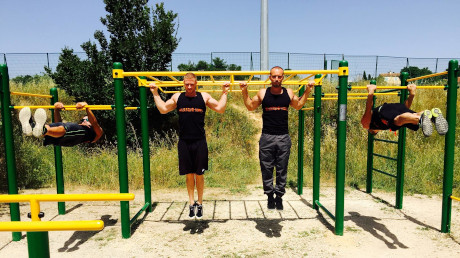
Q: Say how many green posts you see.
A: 11